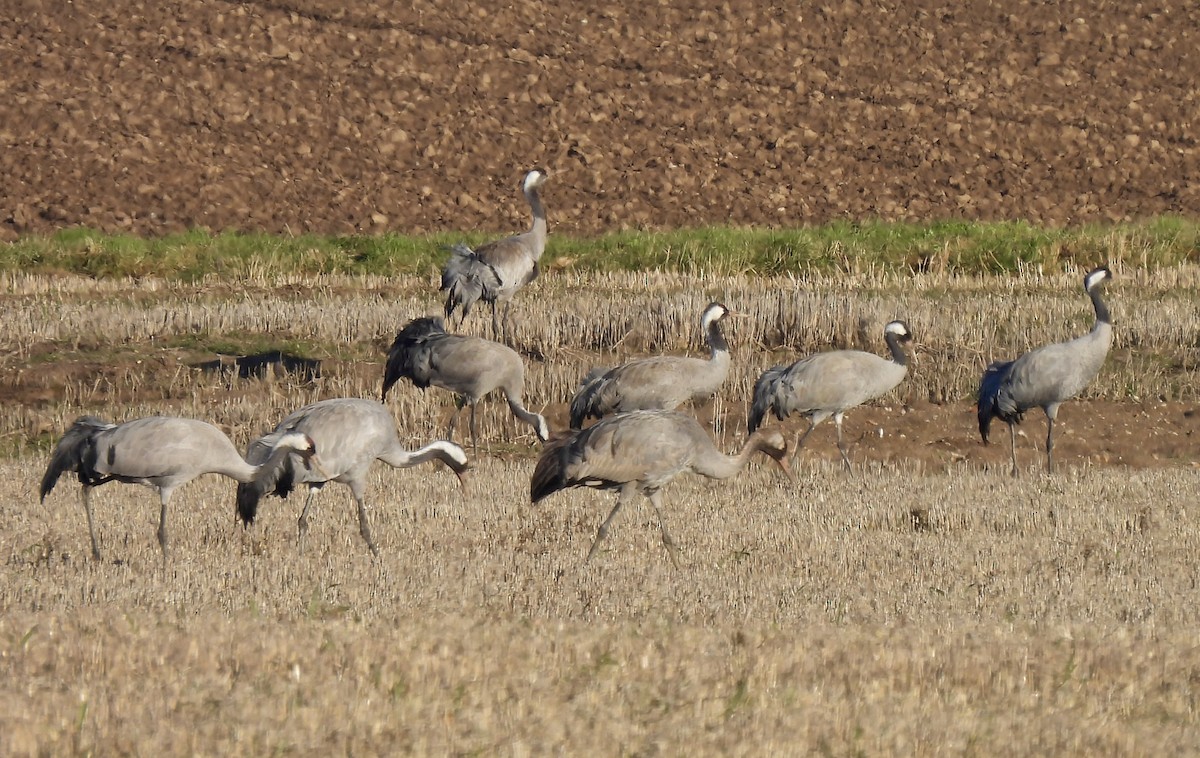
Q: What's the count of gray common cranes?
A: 8